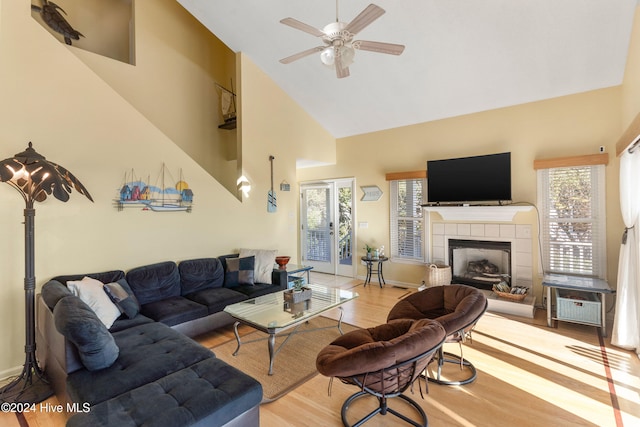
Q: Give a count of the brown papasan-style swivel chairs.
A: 2